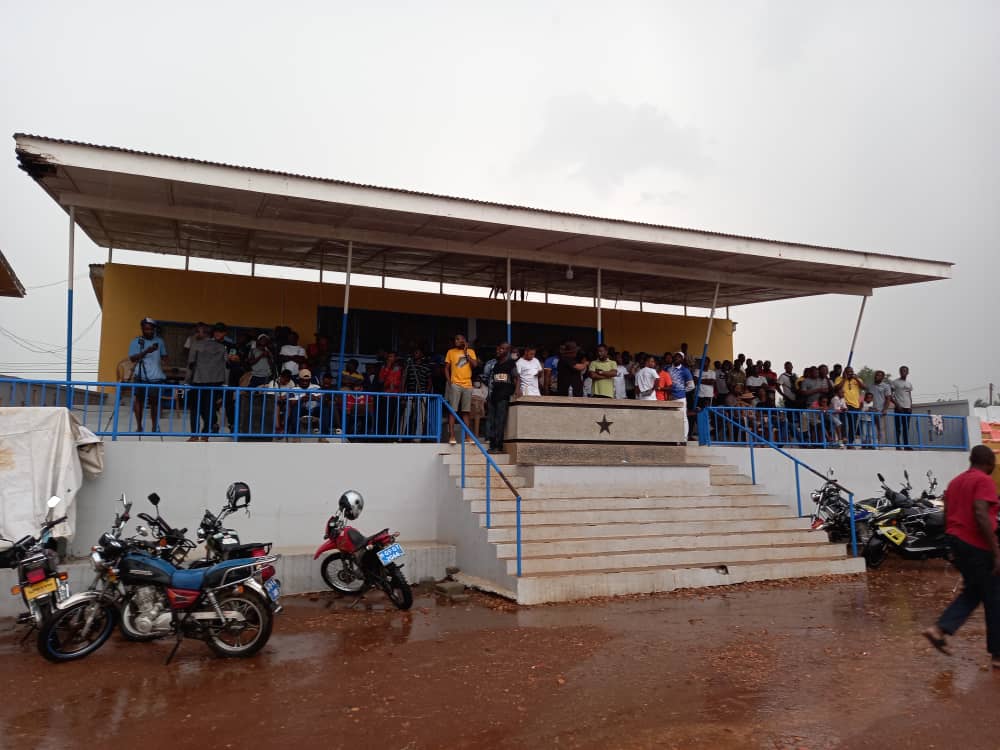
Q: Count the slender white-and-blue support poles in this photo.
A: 6